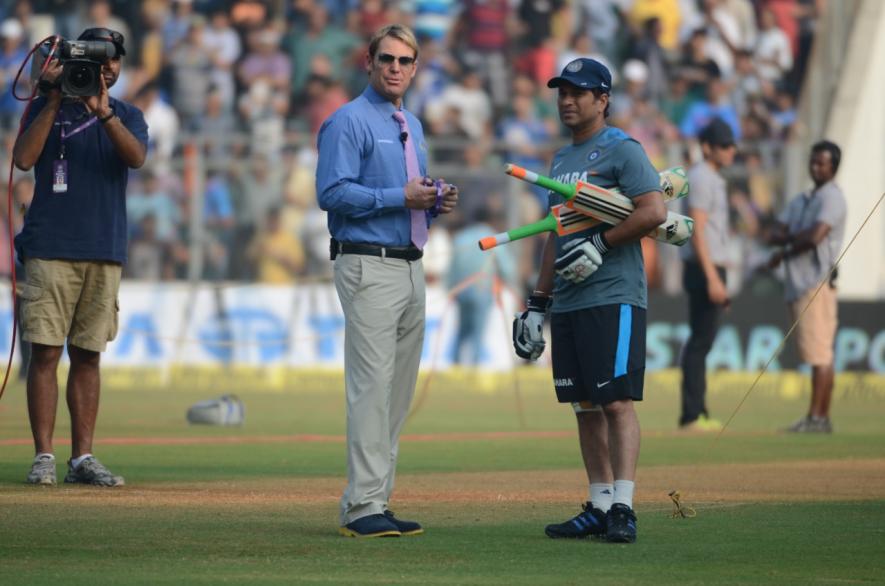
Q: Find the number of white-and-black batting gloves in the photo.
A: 2